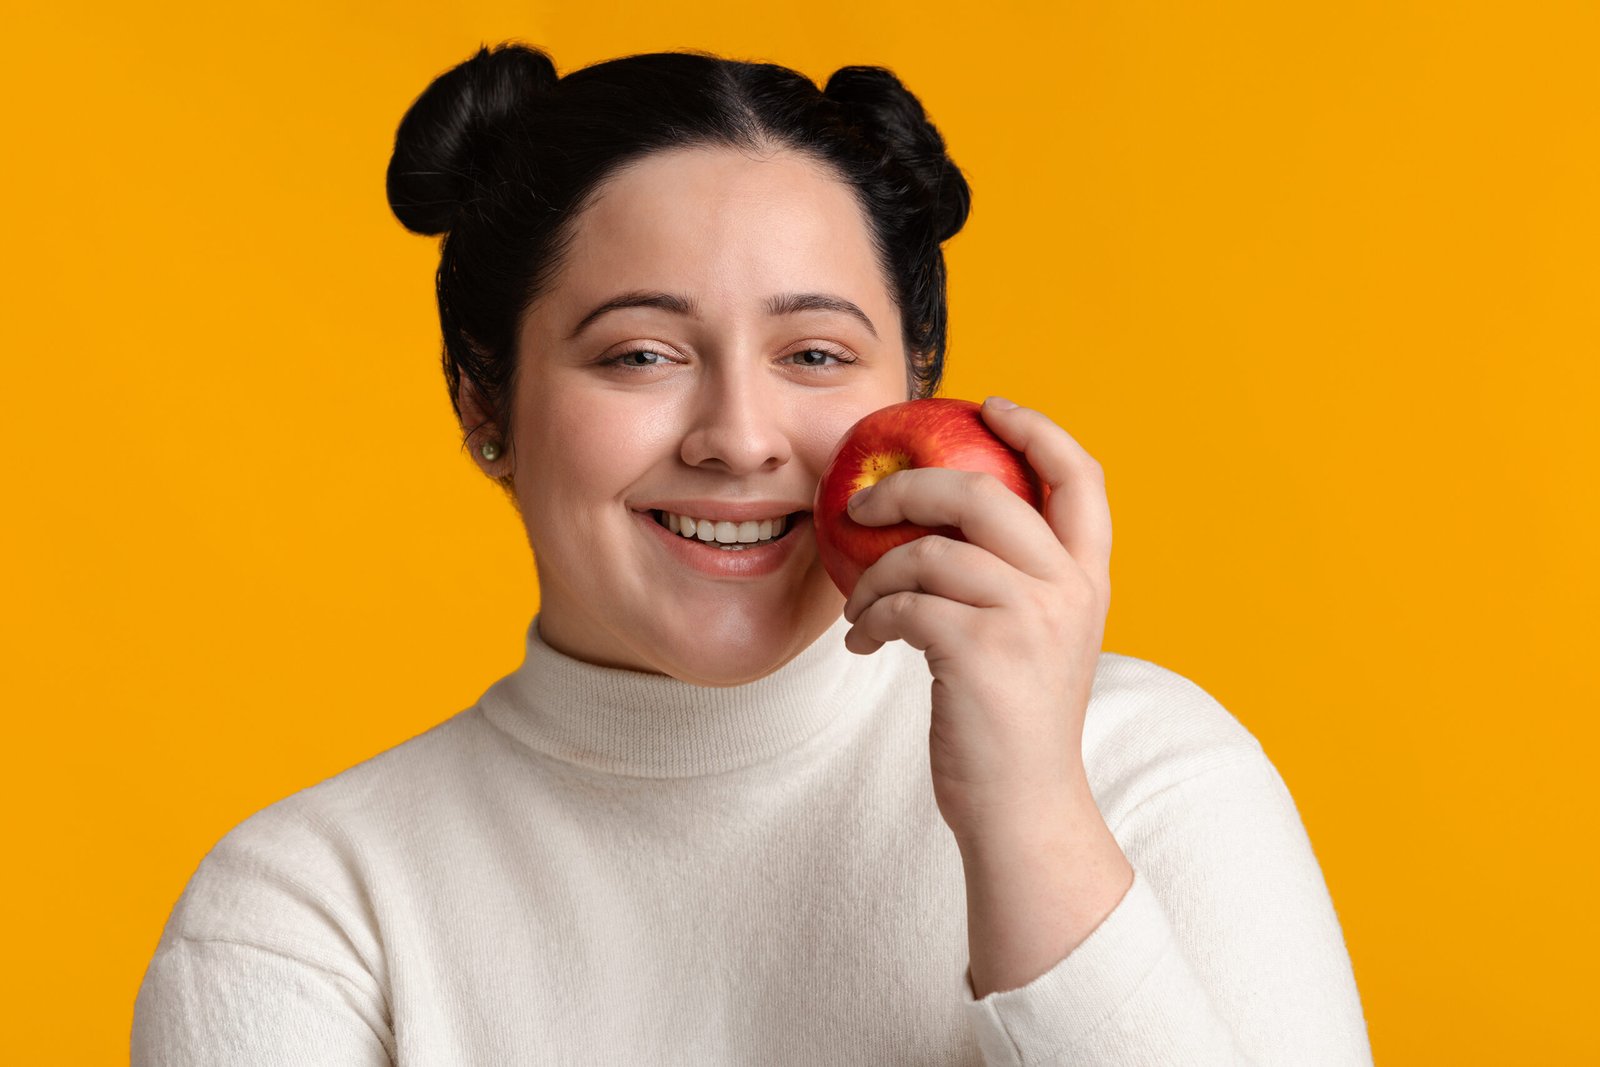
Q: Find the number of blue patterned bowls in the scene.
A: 0